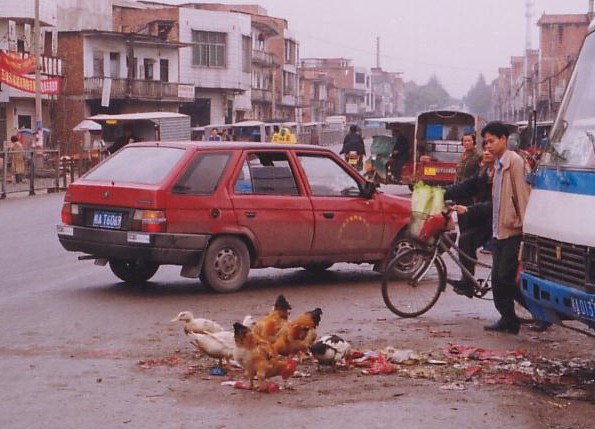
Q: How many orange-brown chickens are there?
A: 3